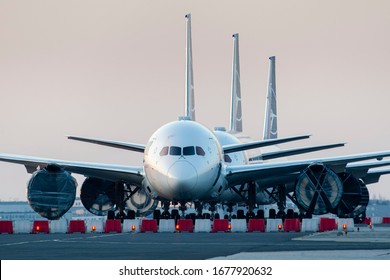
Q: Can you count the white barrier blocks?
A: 11